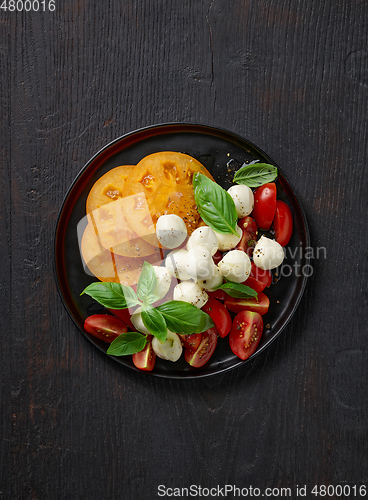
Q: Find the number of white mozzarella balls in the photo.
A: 13